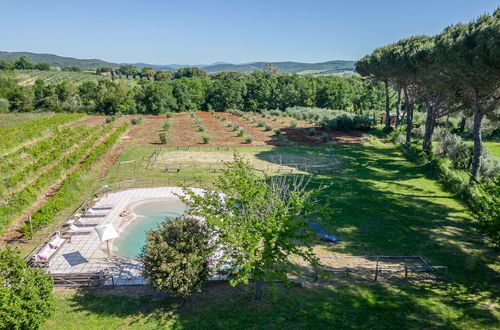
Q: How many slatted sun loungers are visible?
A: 4